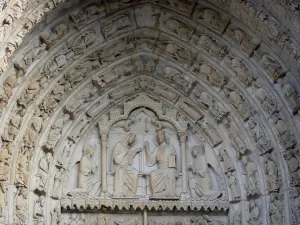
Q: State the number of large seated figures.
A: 2